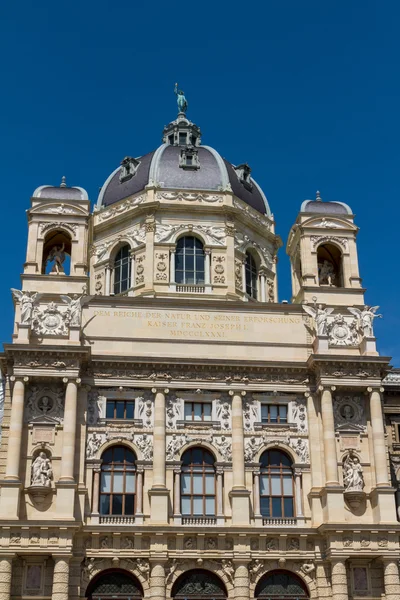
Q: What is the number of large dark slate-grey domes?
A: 1